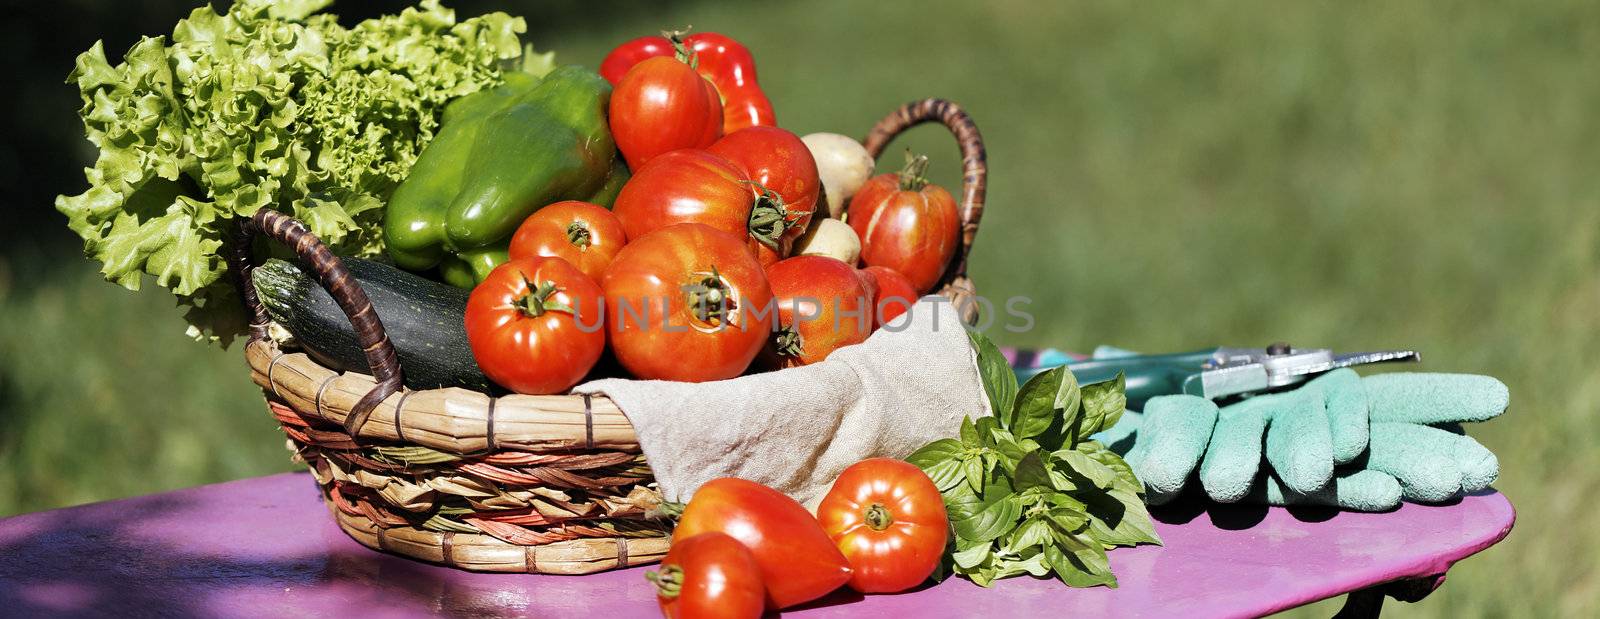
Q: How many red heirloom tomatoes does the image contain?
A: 12